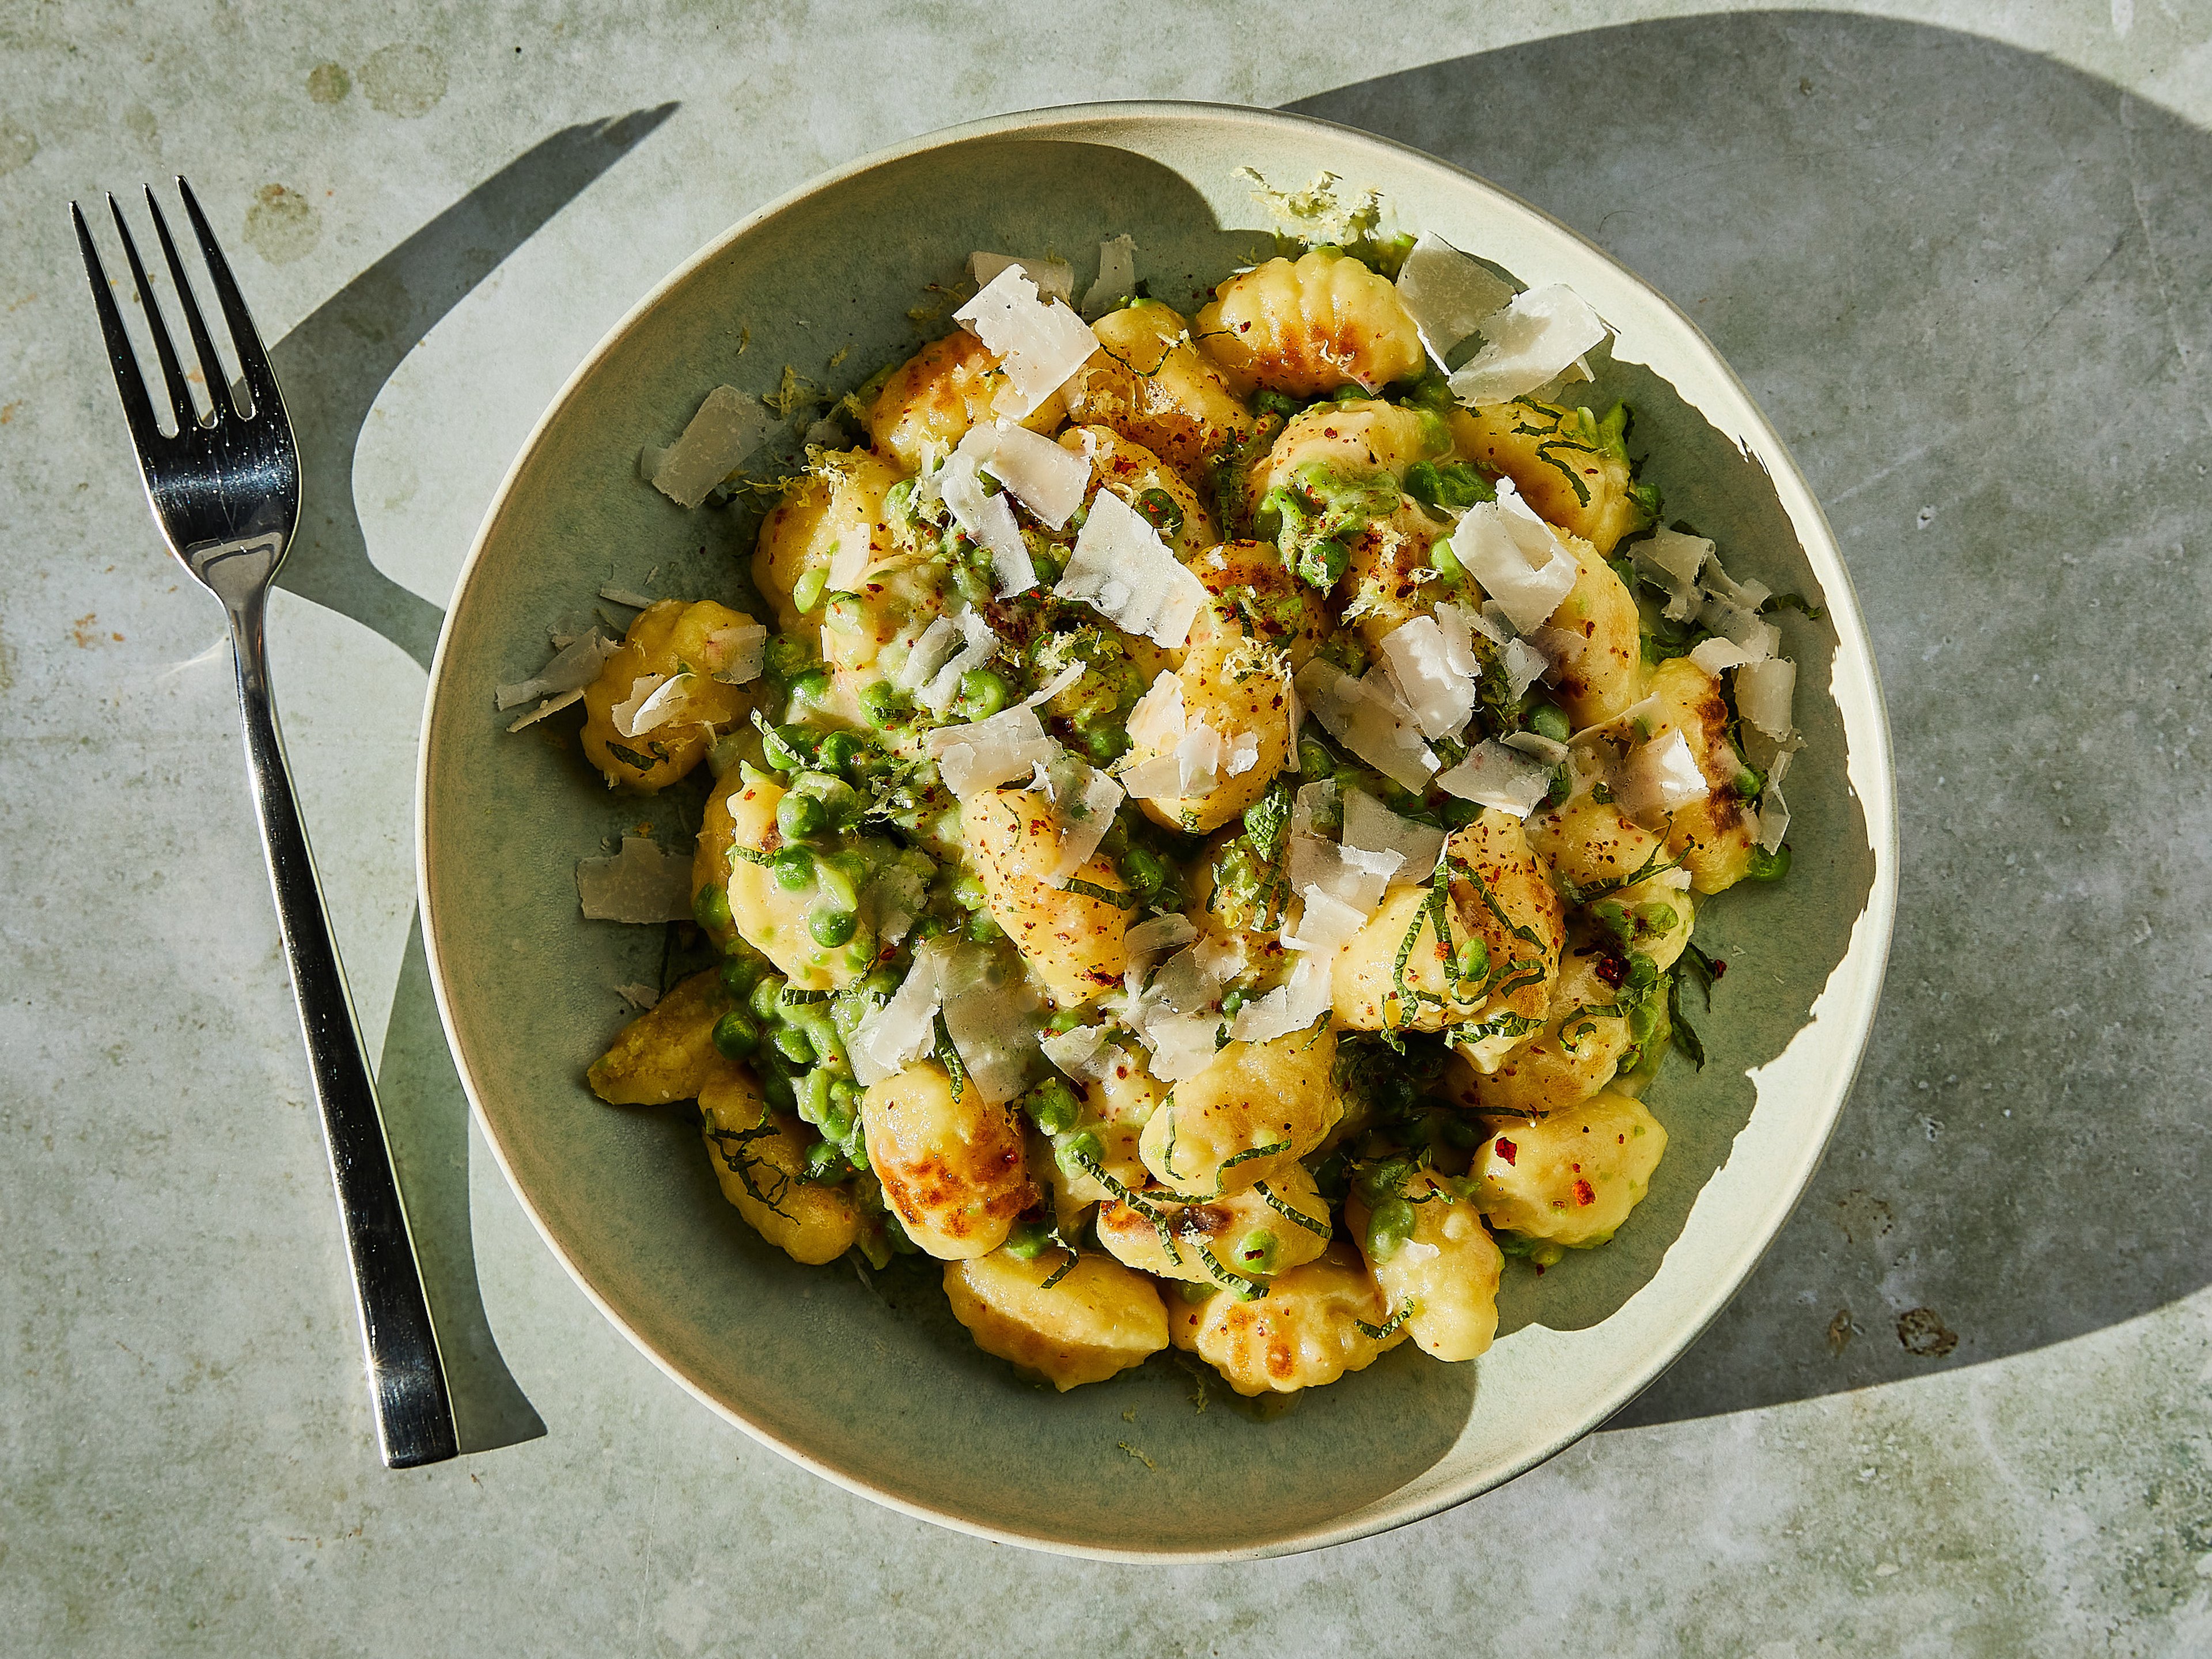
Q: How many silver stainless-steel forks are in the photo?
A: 1